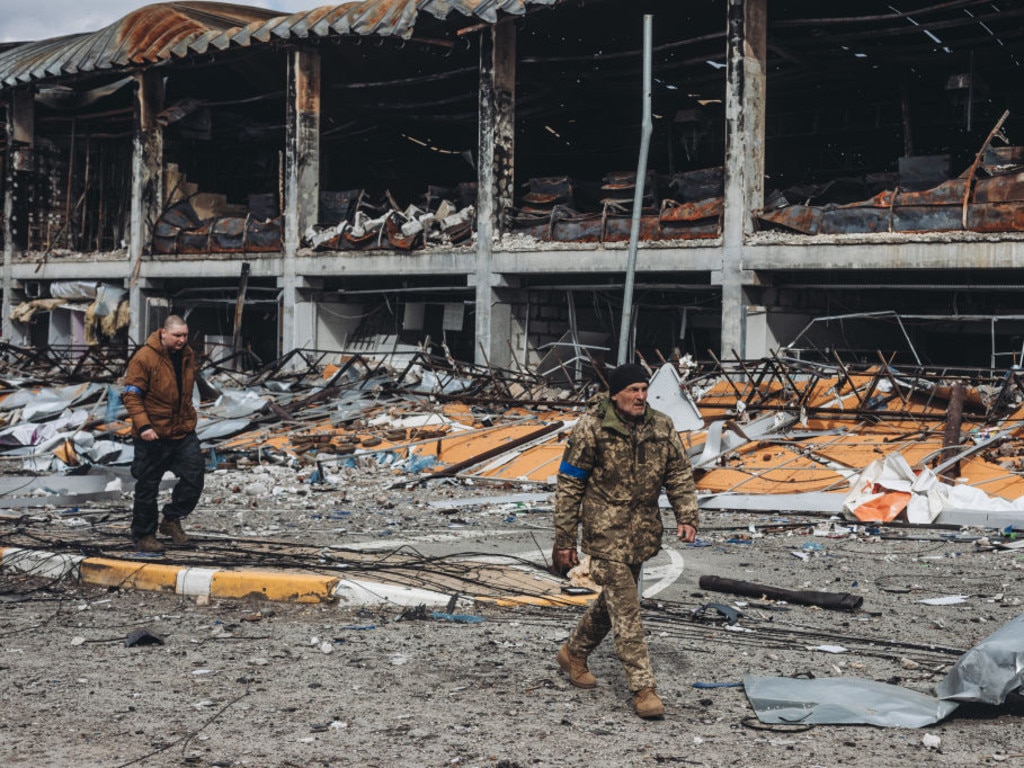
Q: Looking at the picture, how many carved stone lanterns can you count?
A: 0